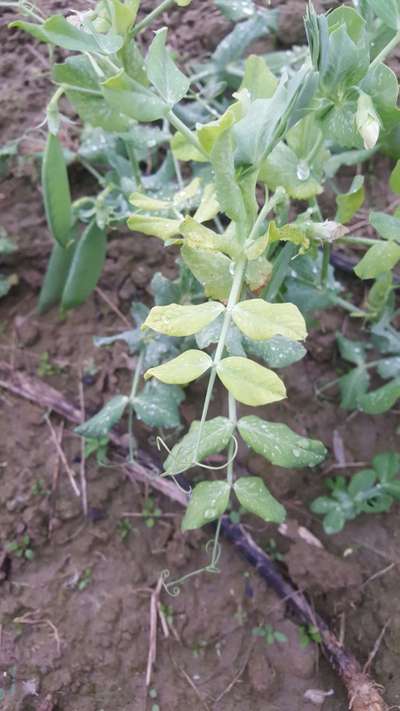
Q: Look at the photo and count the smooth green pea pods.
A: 3